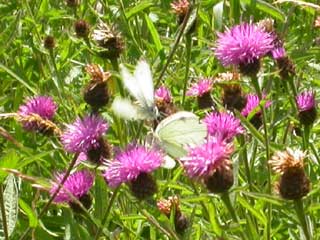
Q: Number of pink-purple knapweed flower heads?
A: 12